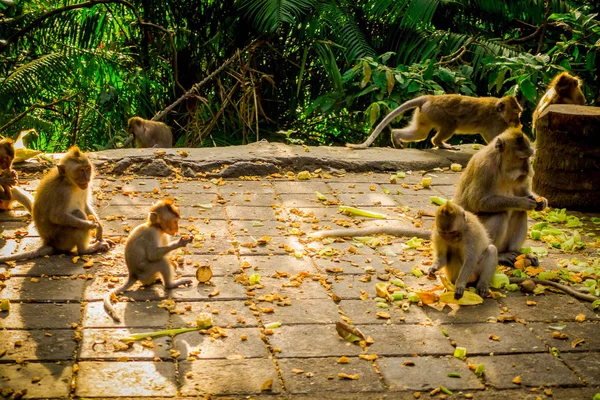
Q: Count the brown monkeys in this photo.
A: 8